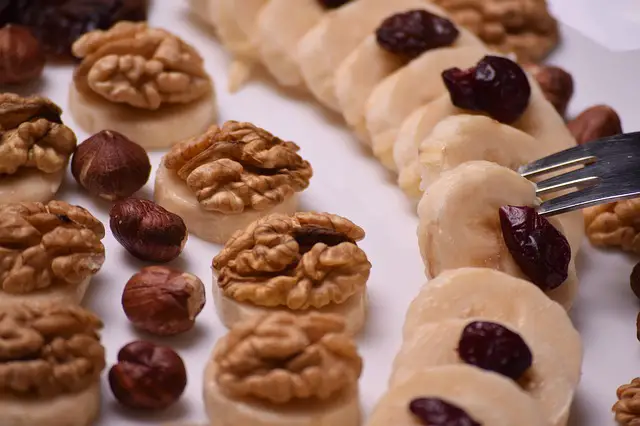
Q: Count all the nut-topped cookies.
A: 7